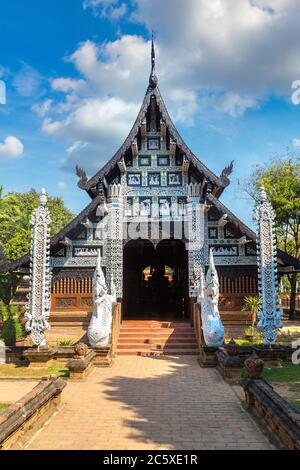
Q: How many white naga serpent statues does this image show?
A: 2